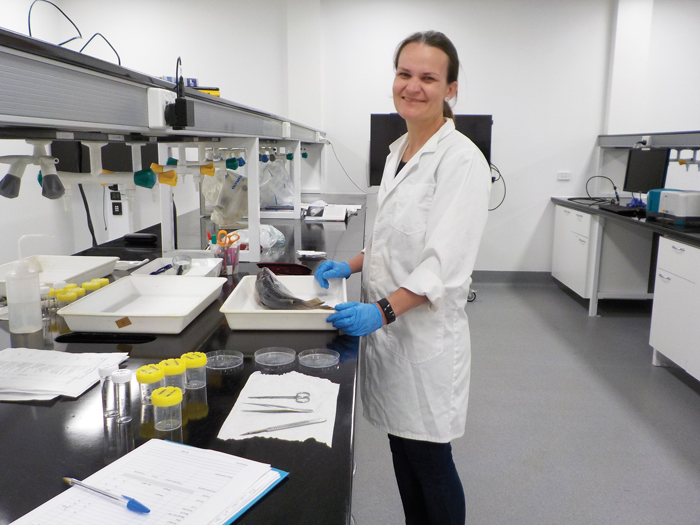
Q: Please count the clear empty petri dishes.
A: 3